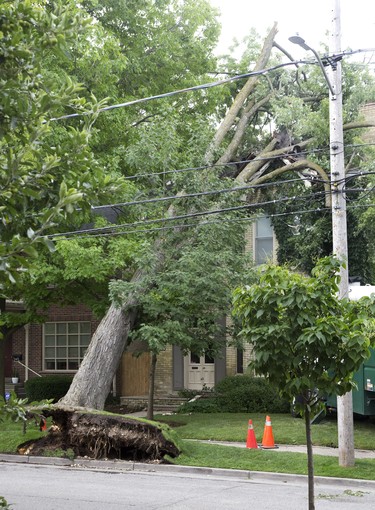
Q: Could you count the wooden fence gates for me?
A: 1